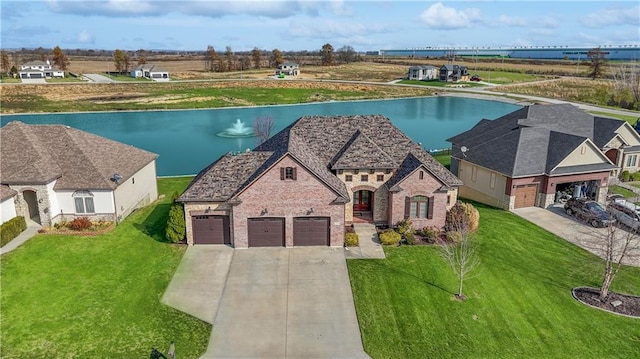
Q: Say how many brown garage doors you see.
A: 4